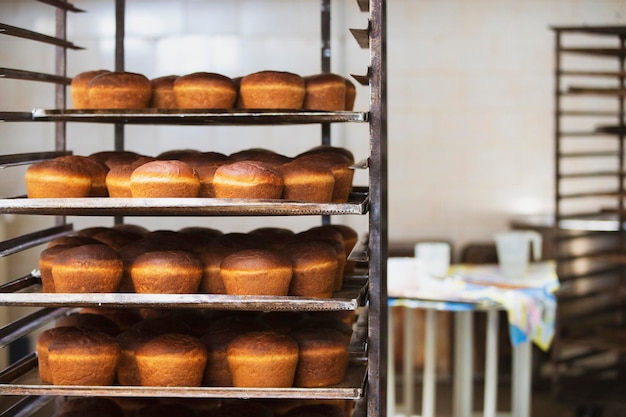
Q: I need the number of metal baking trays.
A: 4